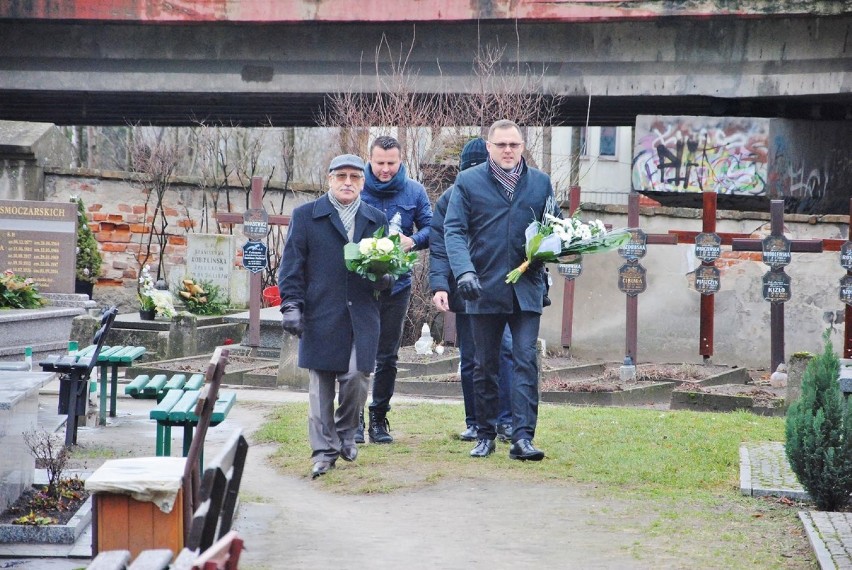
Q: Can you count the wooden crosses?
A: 6